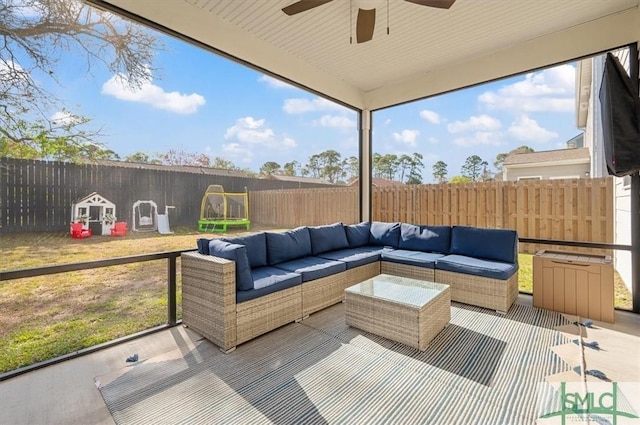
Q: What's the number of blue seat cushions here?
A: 5